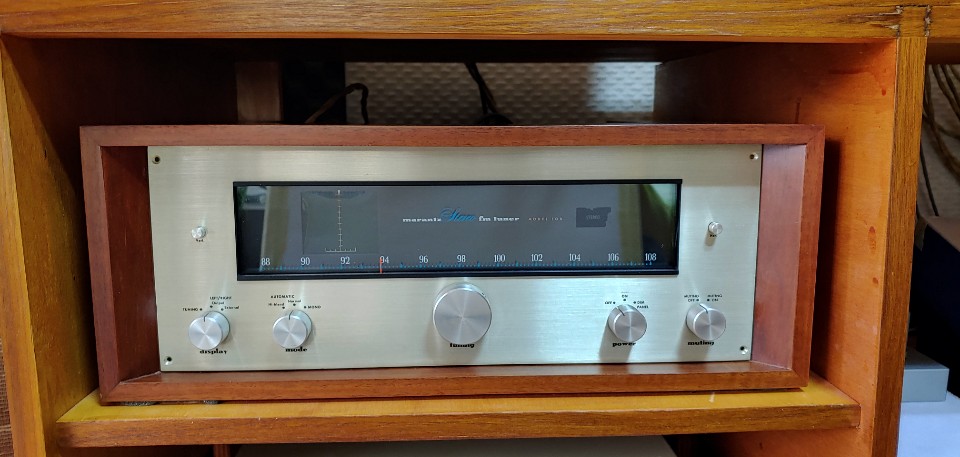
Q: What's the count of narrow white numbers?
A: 11